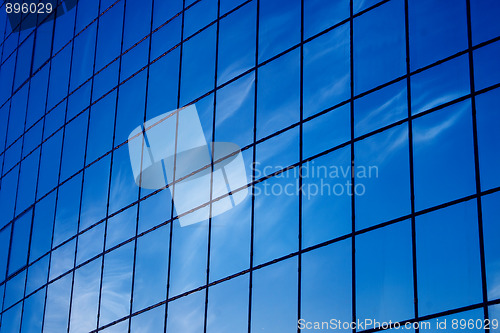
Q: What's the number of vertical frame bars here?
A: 15